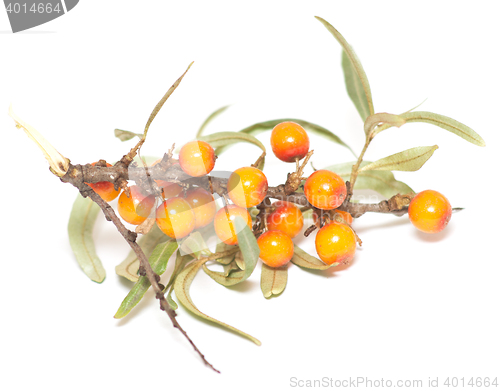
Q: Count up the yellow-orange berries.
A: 15